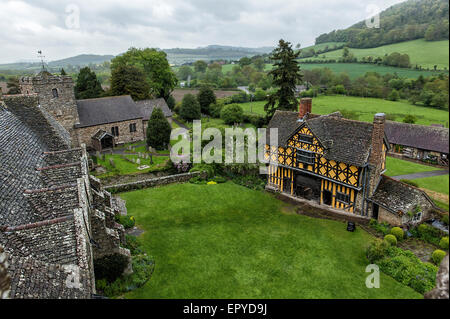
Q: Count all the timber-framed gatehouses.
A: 1